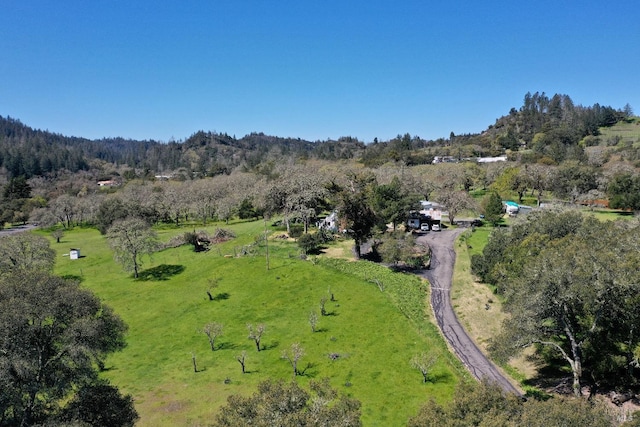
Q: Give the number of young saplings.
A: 10